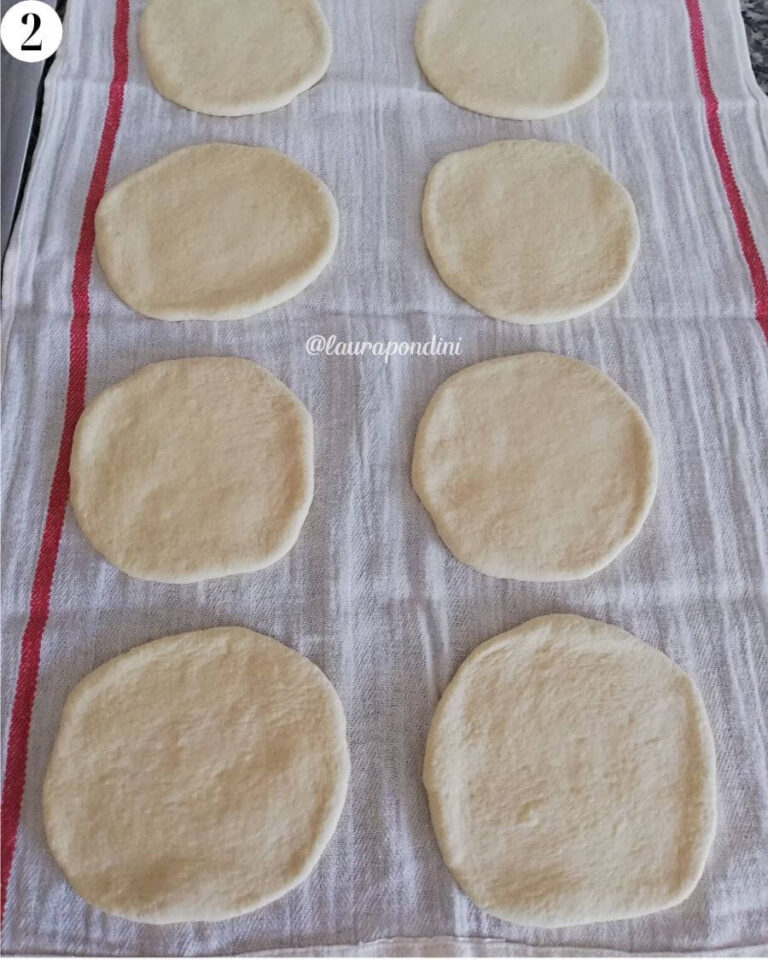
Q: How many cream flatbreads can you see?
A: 8